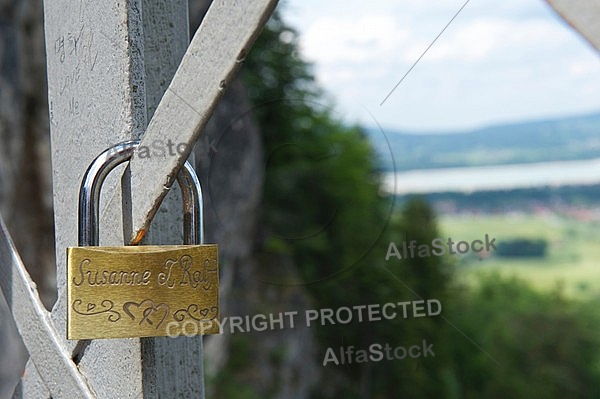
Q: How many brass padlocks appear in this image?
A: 1